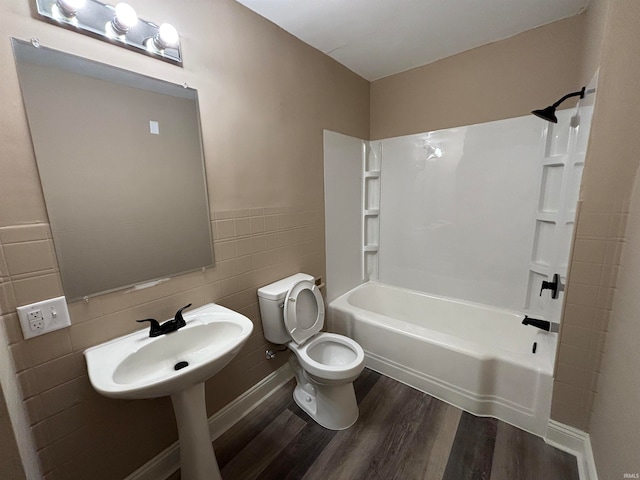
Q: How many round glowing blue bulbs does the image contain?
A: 0